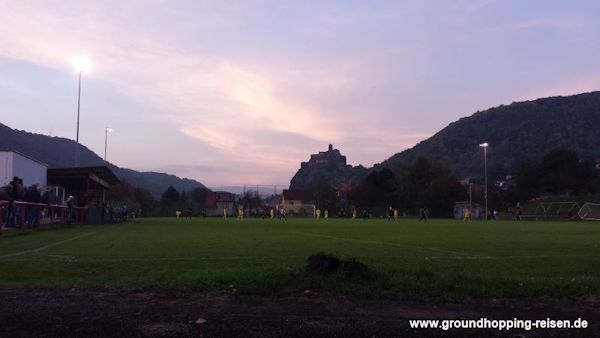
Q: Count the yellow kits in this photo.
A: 9